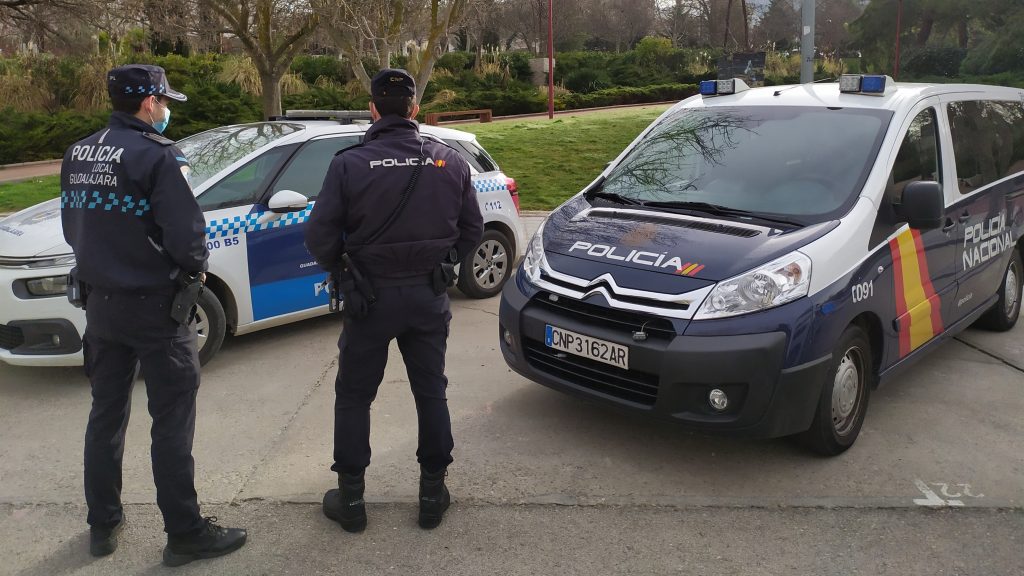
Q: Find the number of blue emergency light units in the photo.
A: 2